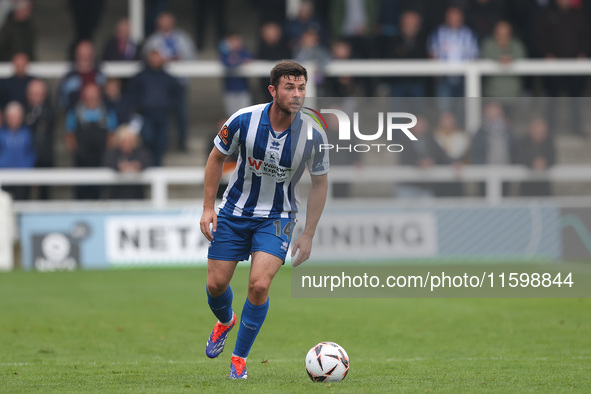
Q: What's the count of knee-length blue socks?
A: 2